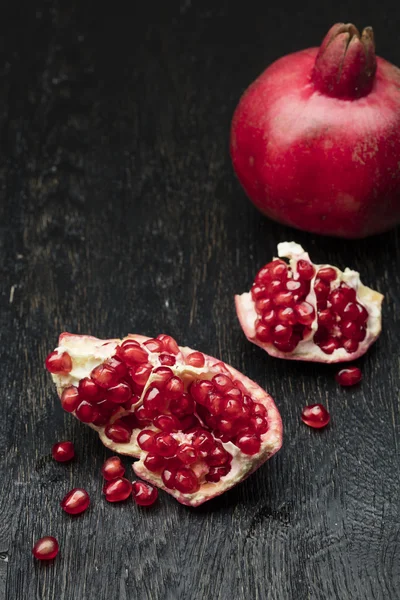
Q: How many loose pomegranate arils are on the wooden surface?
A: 8